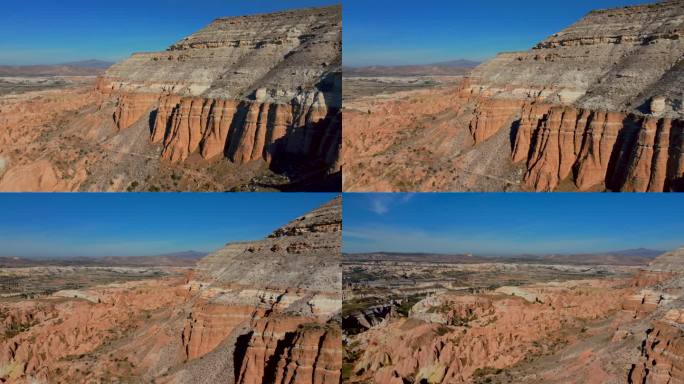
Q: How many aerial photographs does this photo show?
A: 4